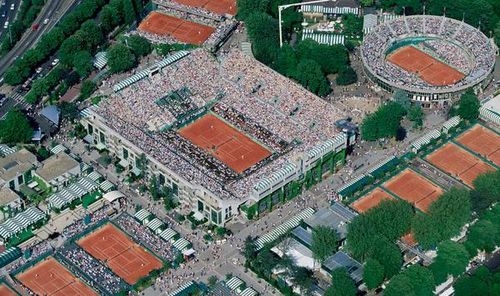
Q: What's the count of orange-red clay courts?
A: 11